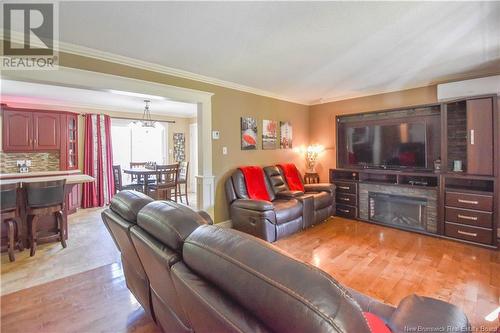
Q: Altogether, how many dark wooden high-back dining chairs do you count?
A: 4